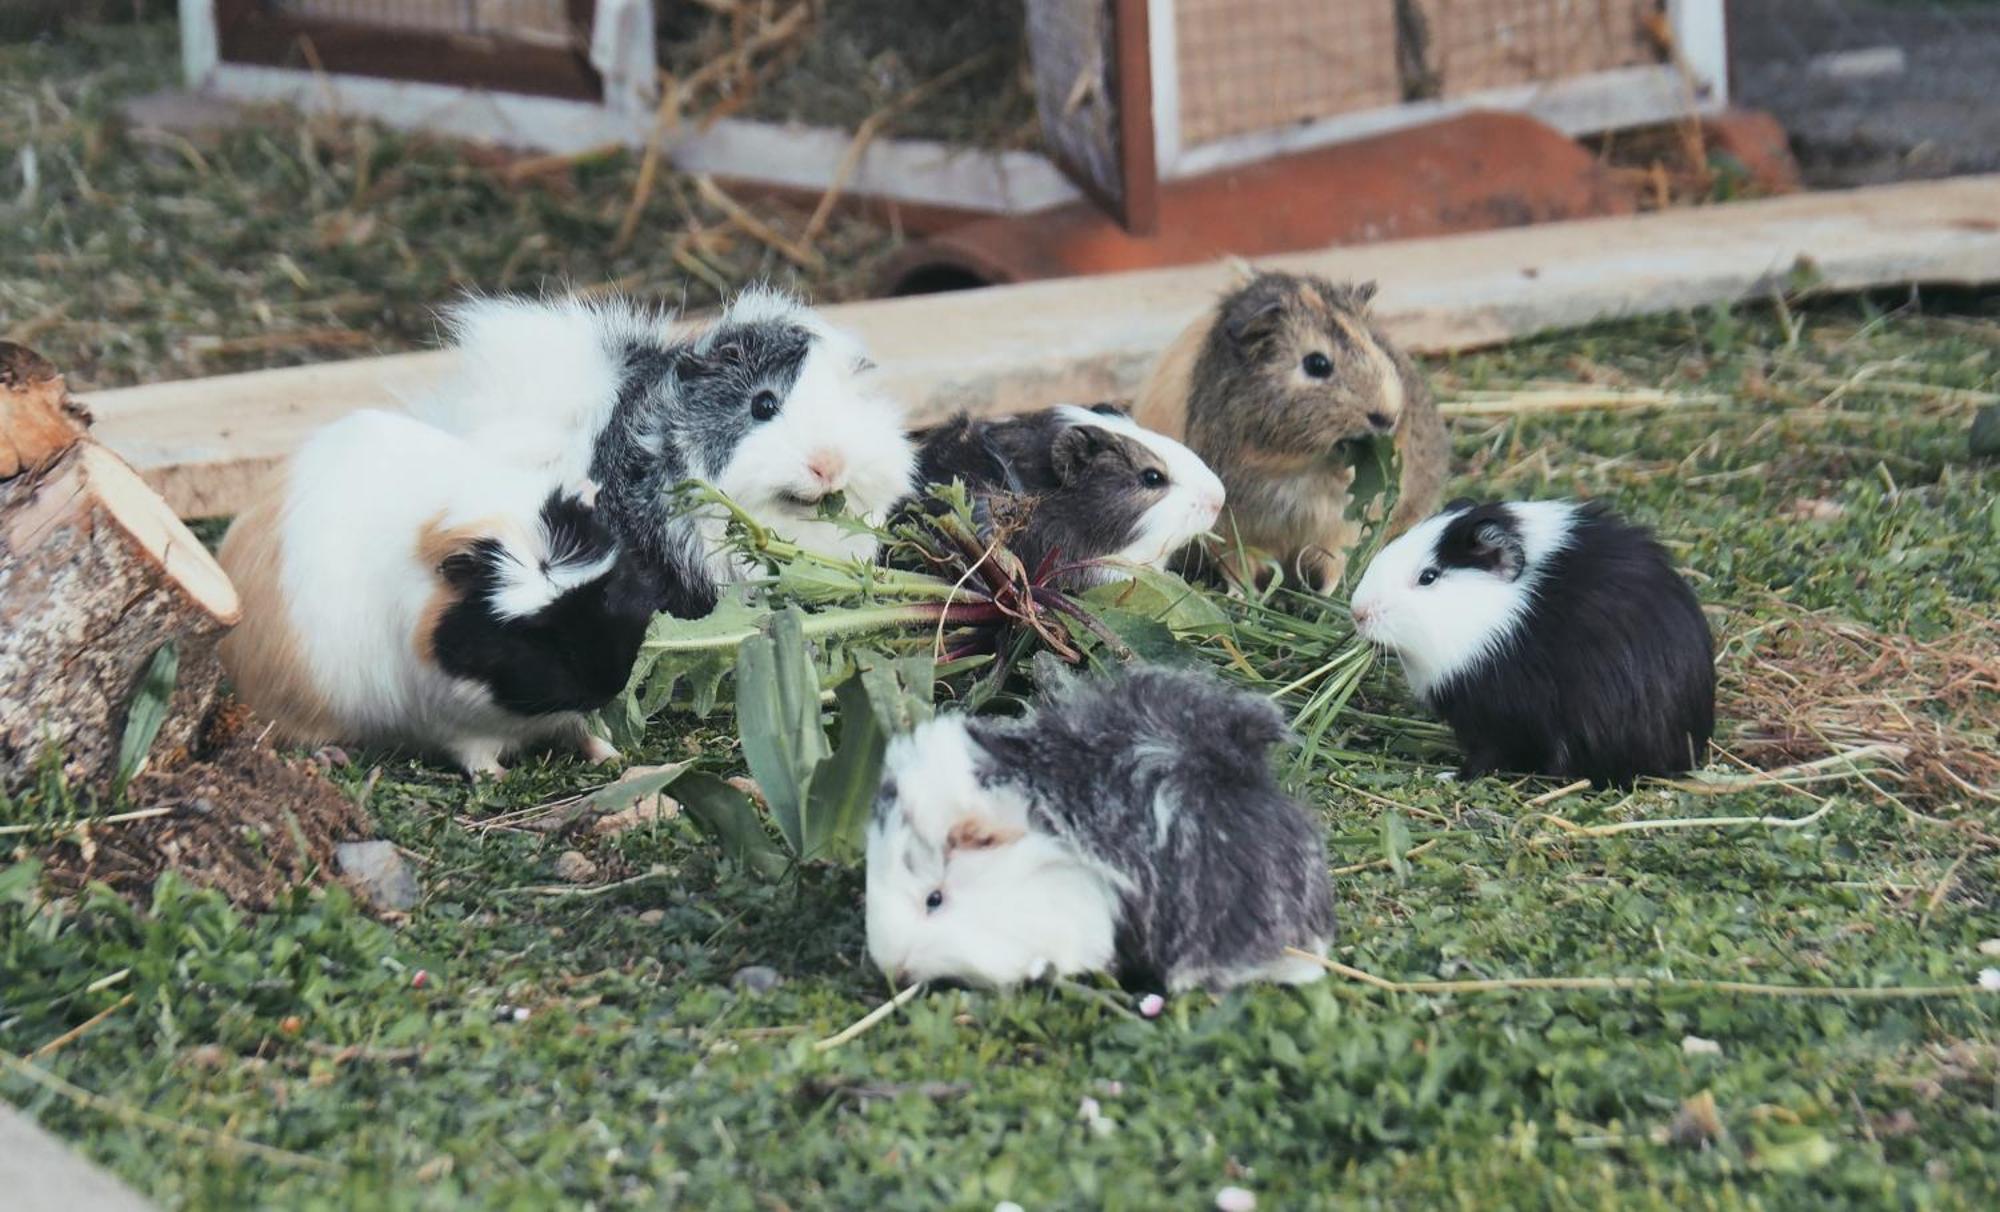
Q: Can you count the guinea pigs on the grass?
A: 6